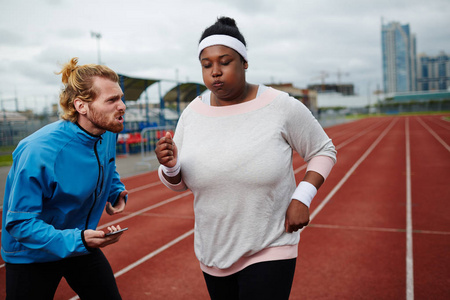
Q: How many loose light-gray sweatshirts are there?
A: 1